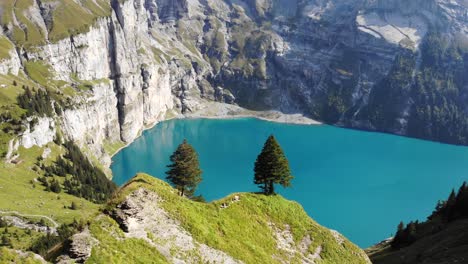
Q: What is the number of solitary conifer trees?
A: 2